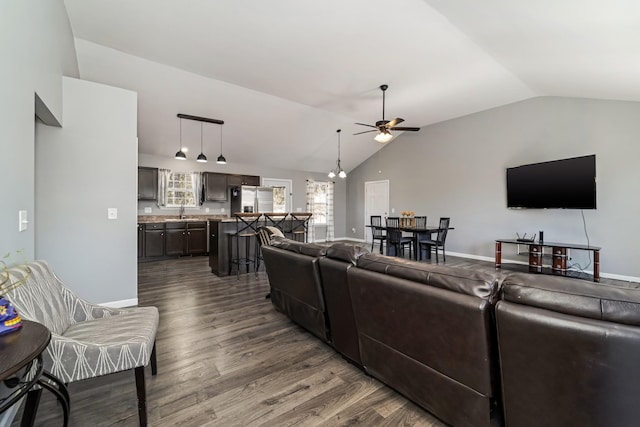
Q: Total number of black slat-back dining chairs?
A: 4